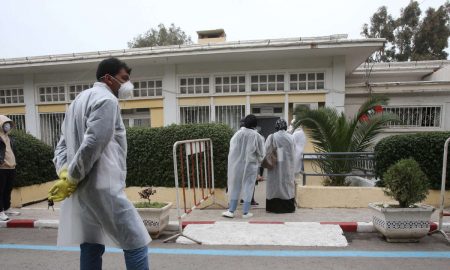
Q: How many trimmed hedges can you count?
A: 3